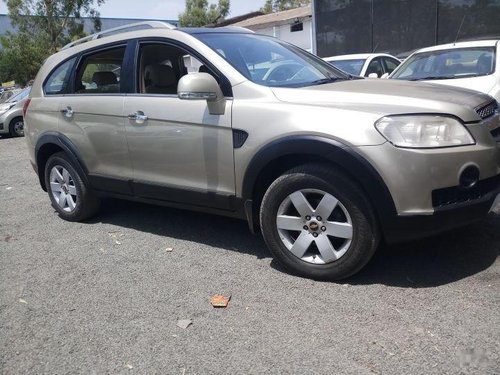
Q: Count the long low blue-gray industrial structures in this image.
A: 1